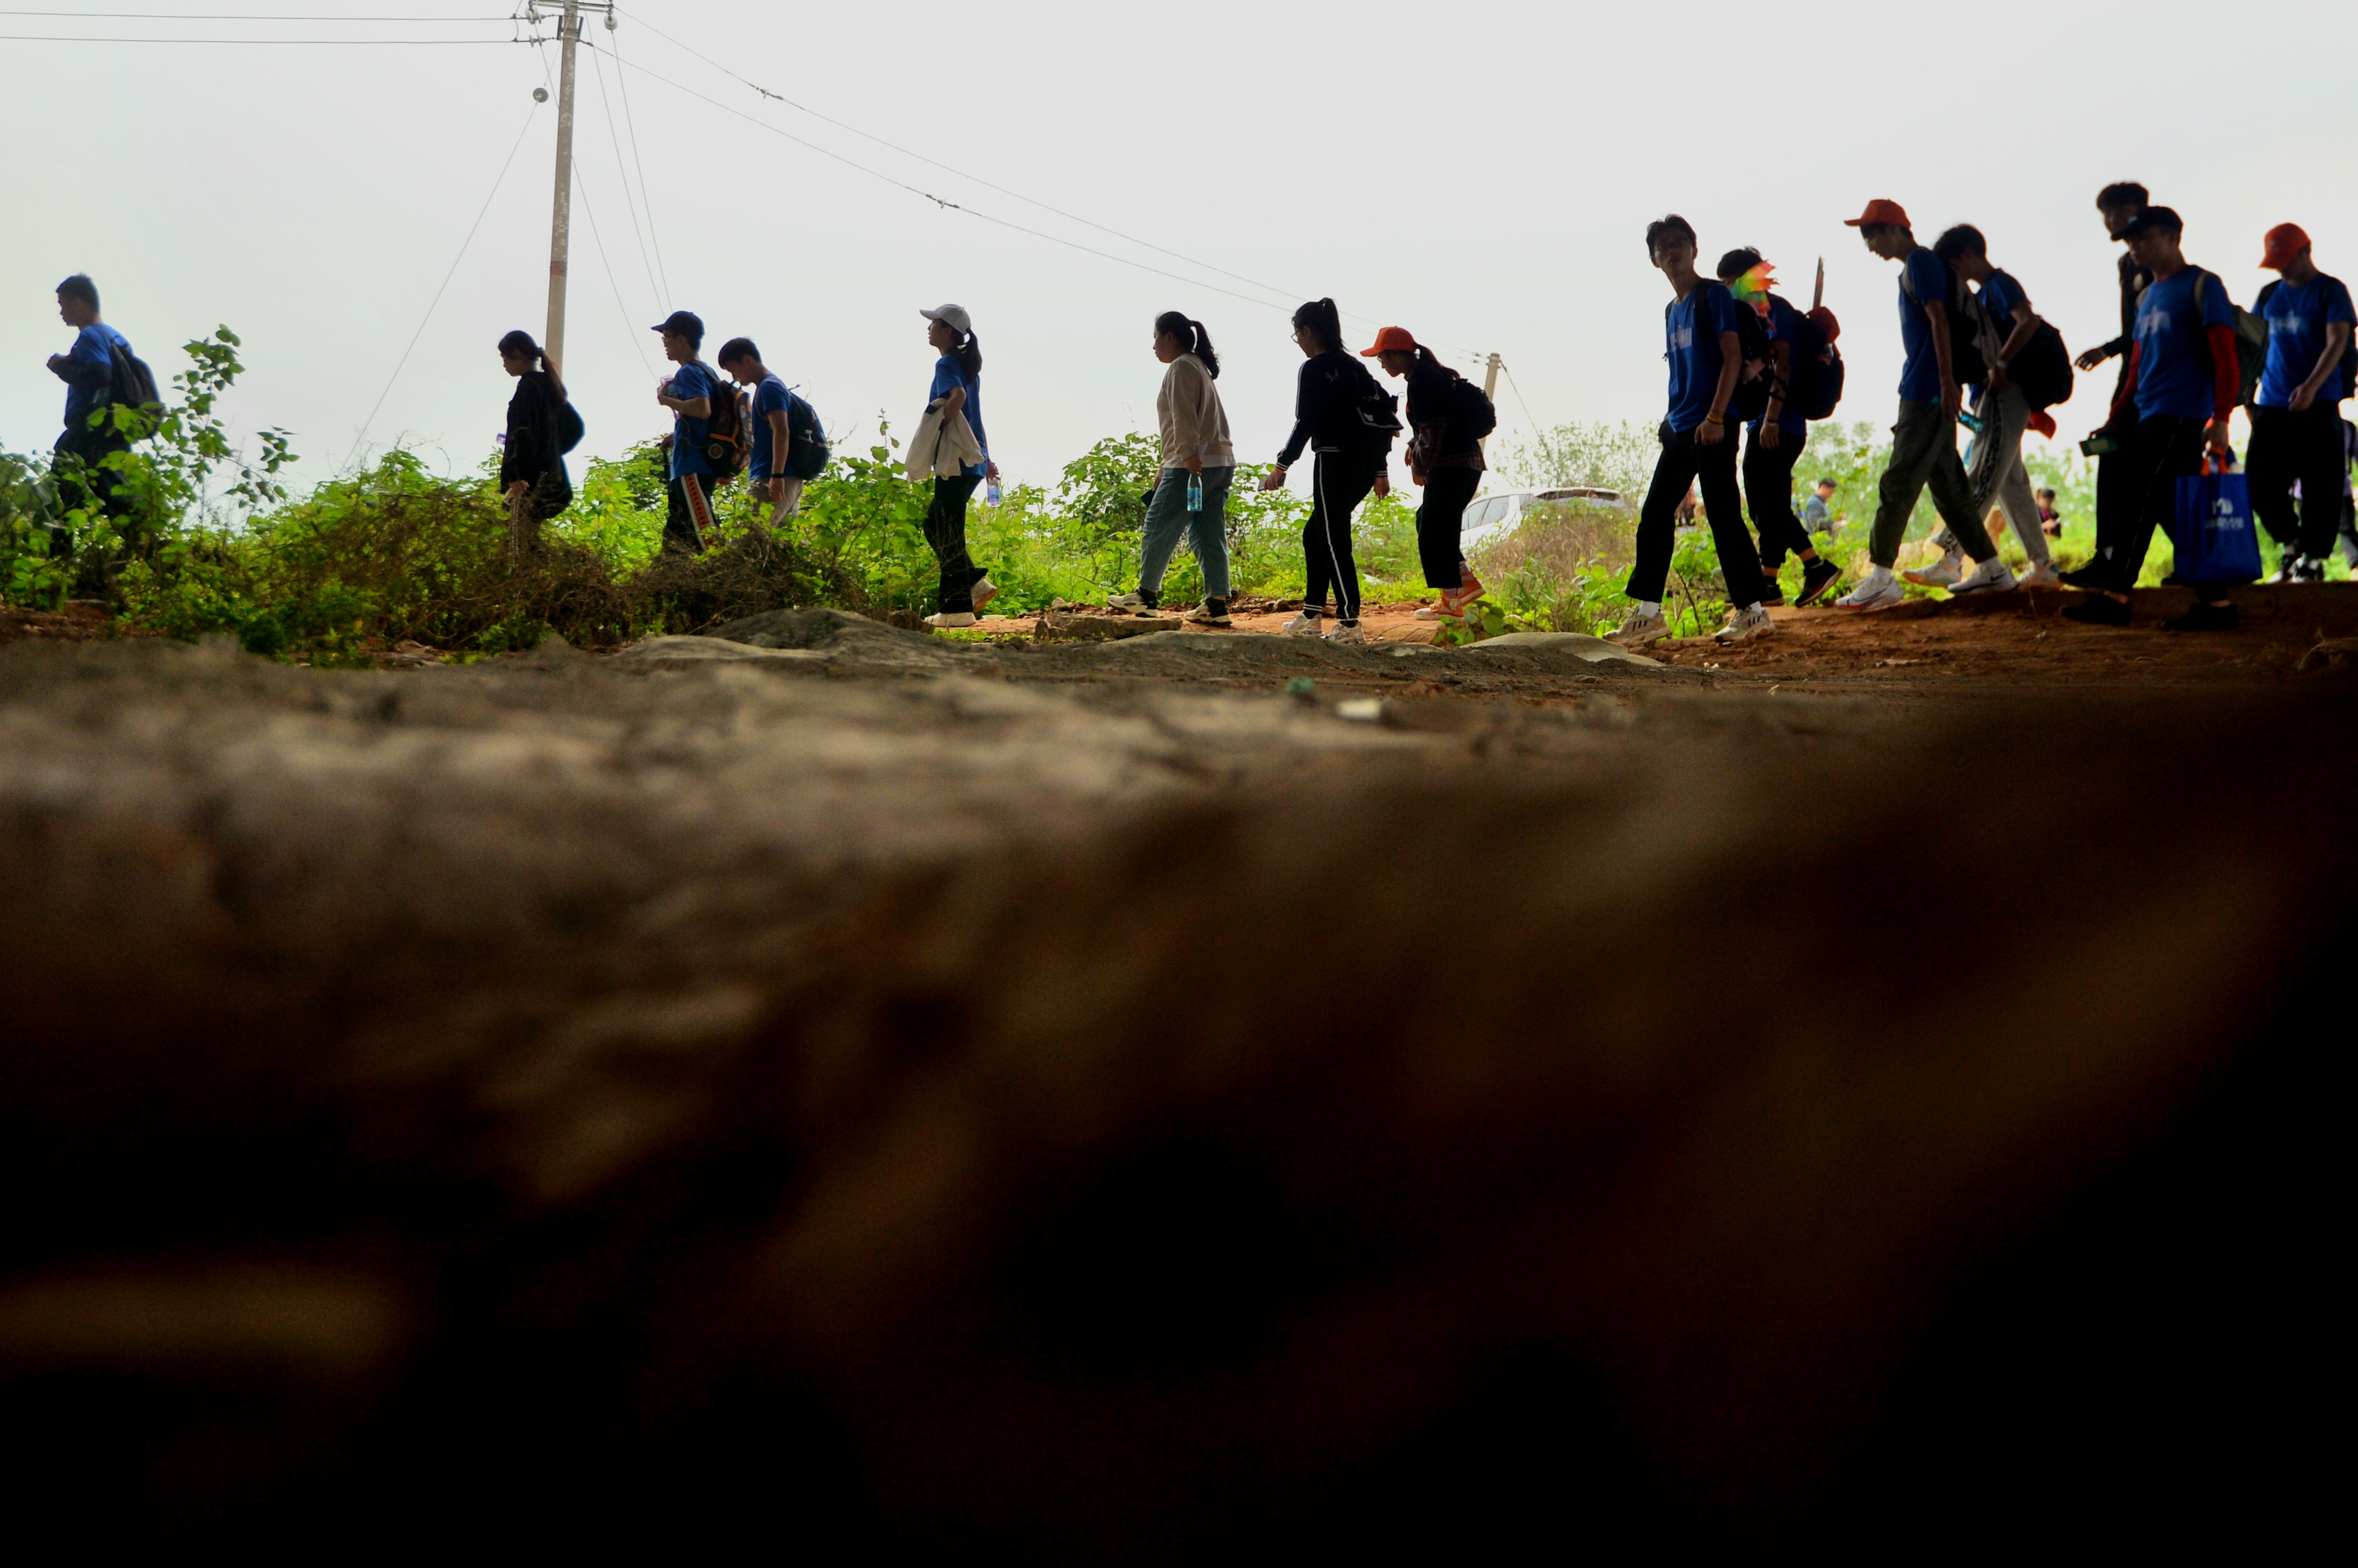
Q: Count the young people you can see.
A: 15